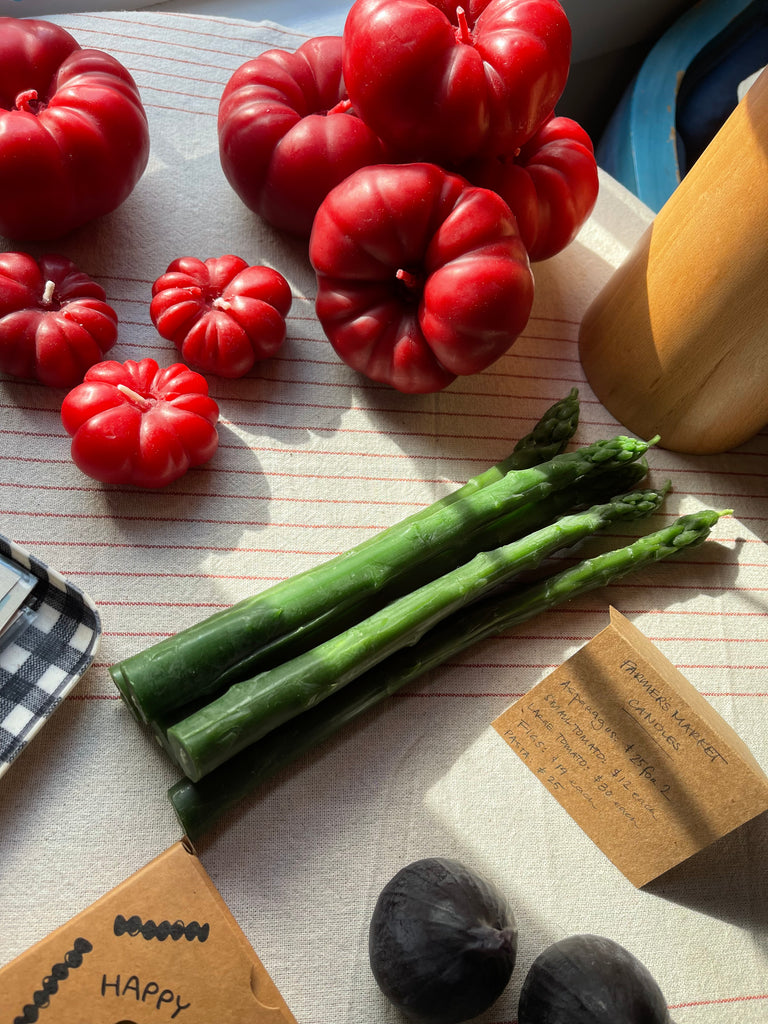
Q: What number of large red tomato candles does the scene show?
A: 5